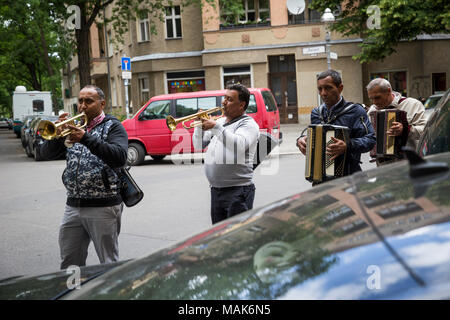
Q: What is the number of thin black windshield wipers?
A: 1